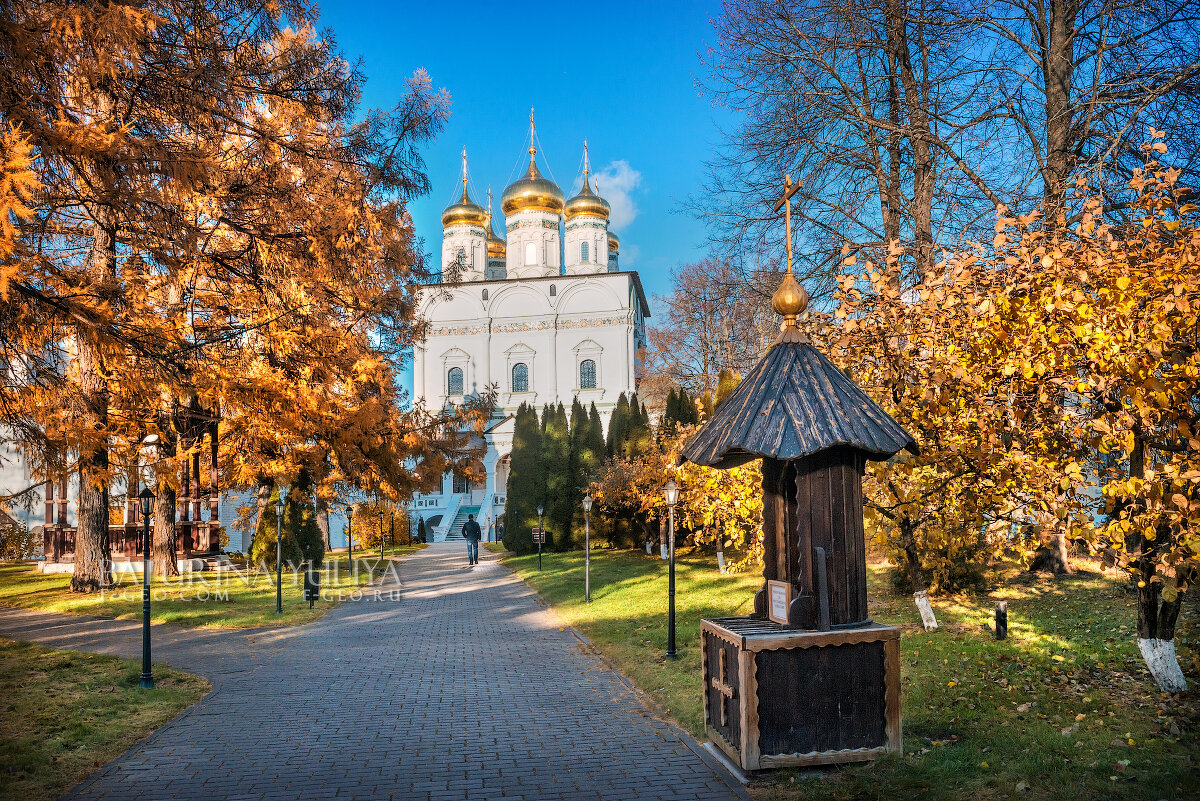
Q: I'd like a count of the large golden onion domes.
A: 5